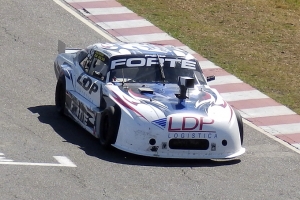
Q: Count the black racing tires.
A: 3